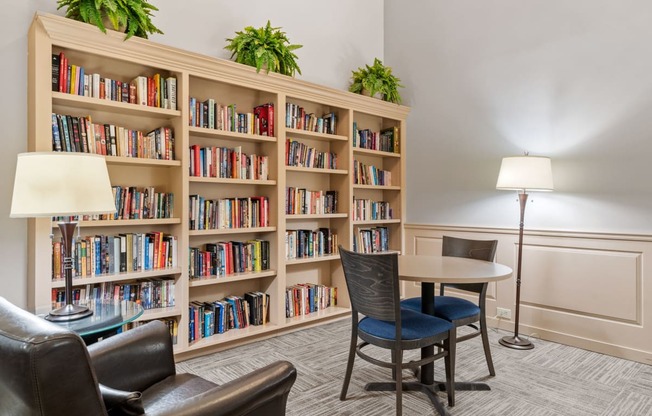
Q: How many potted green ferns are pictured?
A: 3